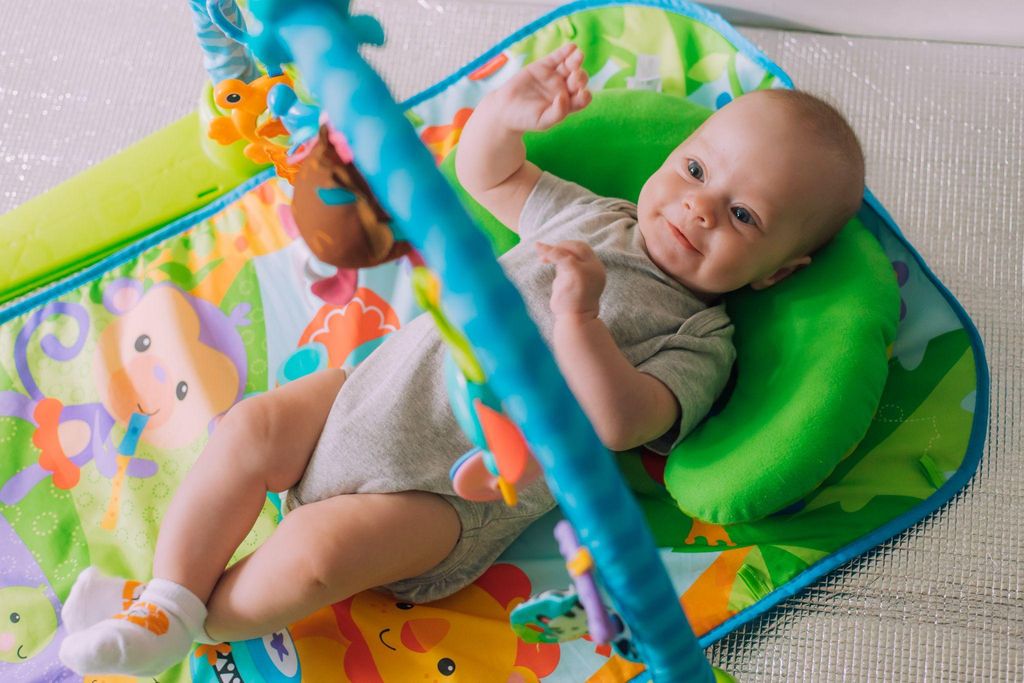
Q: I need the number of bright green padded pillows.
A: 1